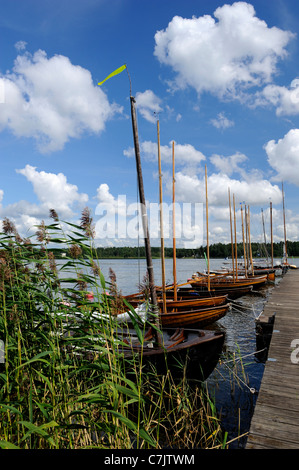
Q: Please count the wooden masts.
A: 12